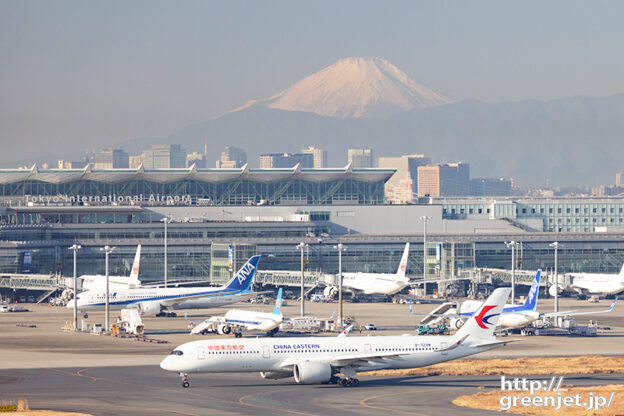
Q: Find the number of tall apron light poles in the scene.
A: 8